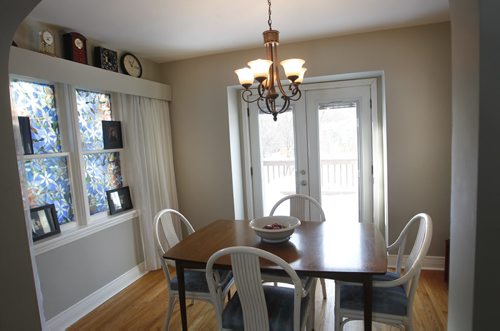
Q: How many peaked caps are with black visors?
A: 0